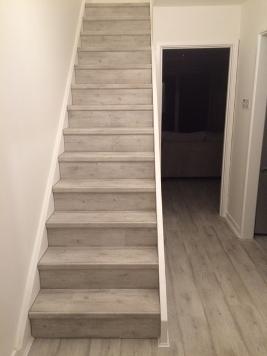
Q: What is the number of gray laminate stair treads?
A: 13